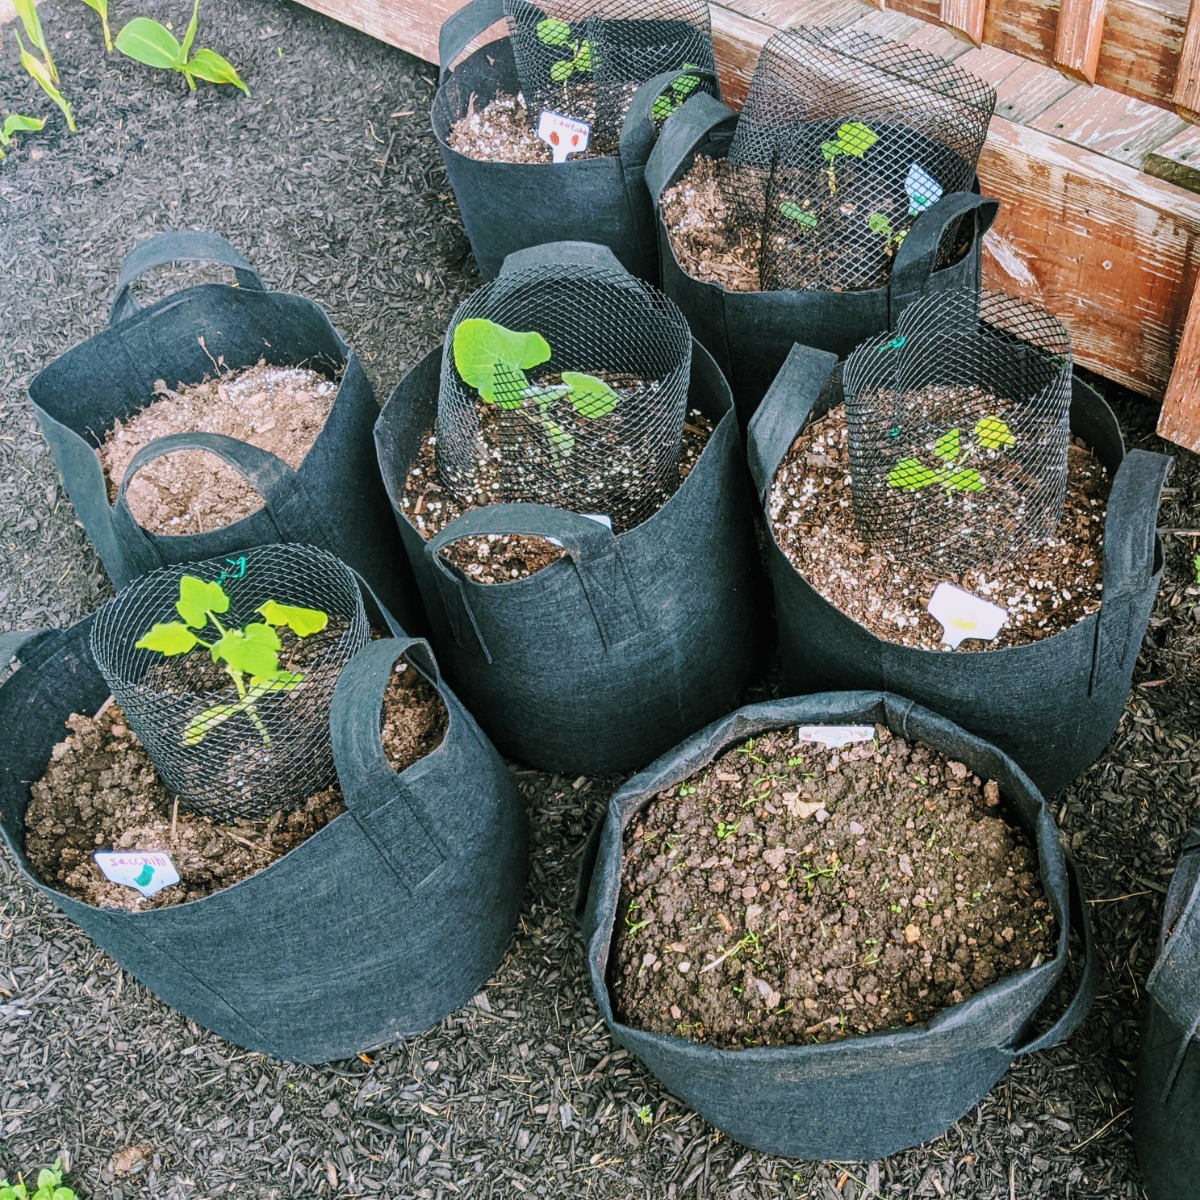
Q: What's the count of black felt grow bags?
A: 8